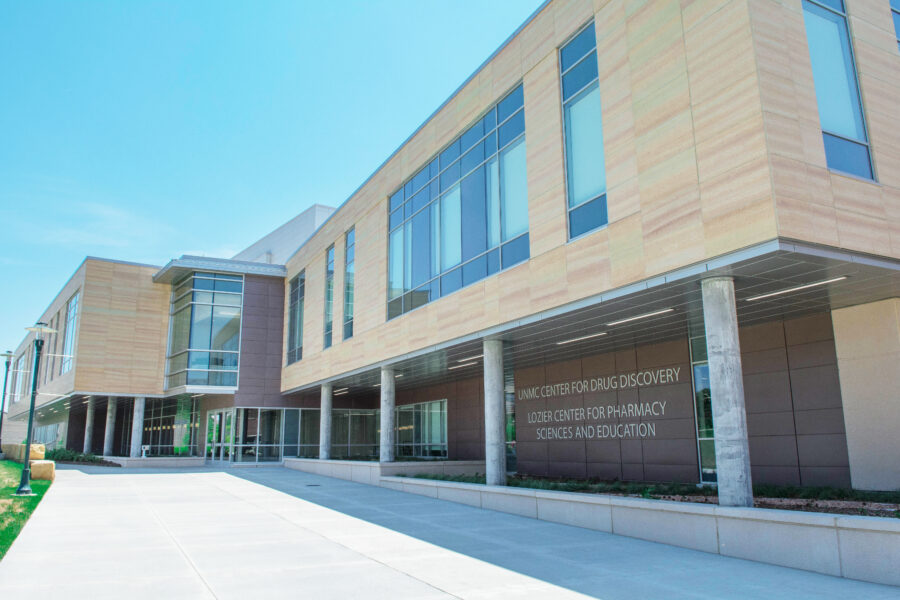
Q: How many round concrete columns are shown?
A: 7